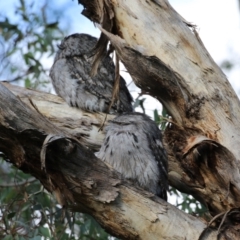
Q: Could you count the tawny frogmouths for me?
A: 2